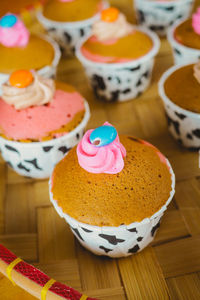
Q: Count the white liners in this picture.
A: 8